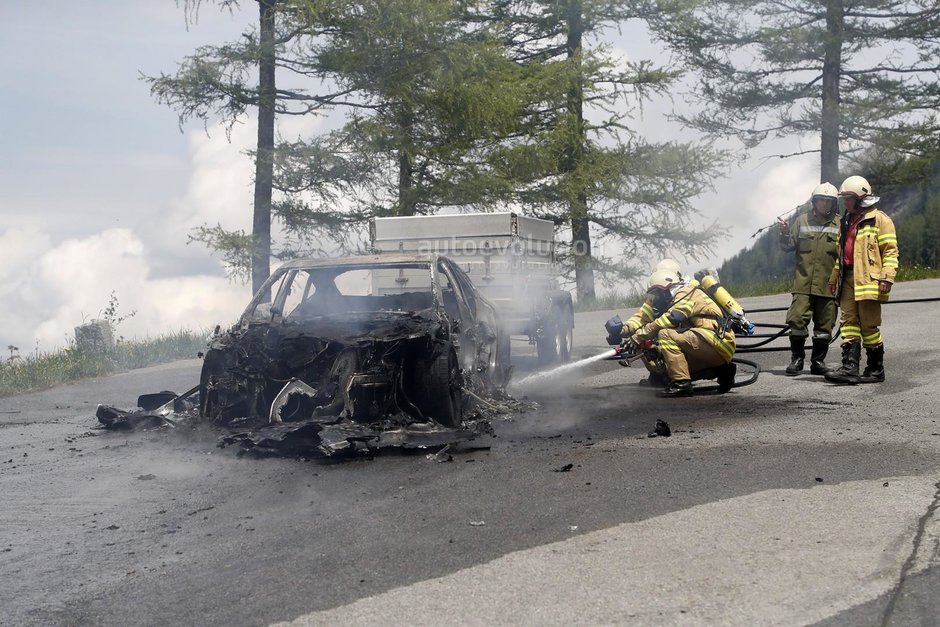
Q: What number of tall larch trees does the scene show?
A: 4